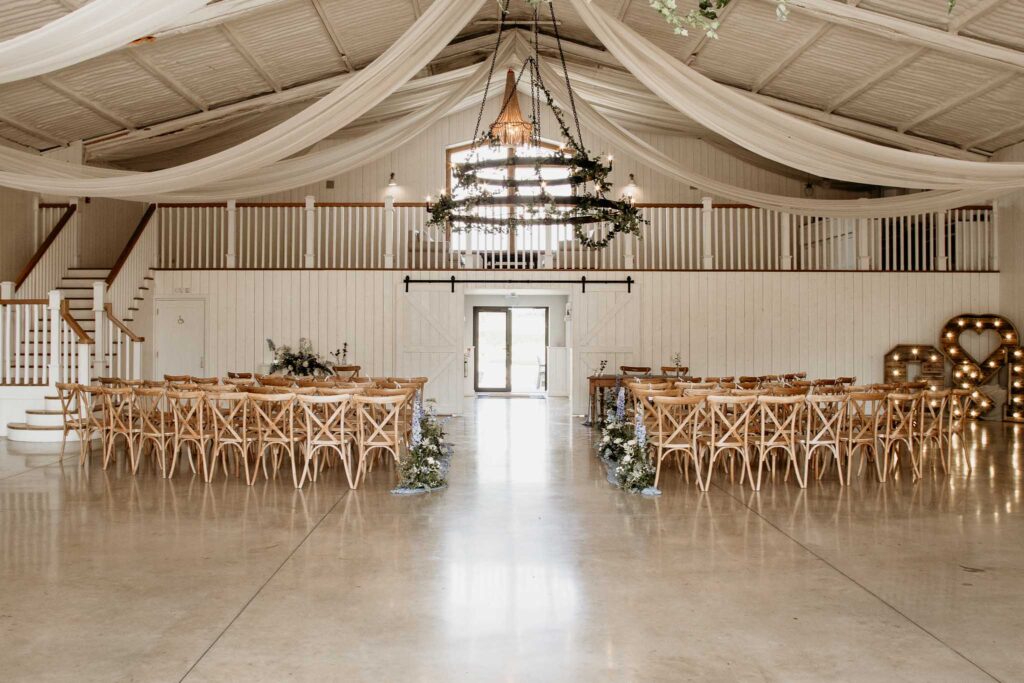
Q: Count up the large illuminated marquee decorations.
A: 4